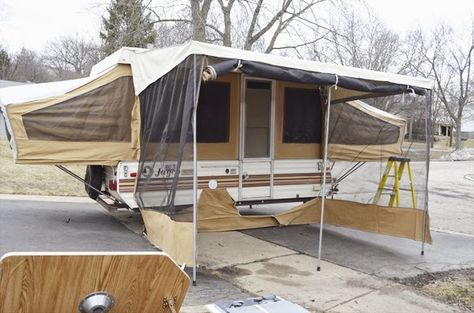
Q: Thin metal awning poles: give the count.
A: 3